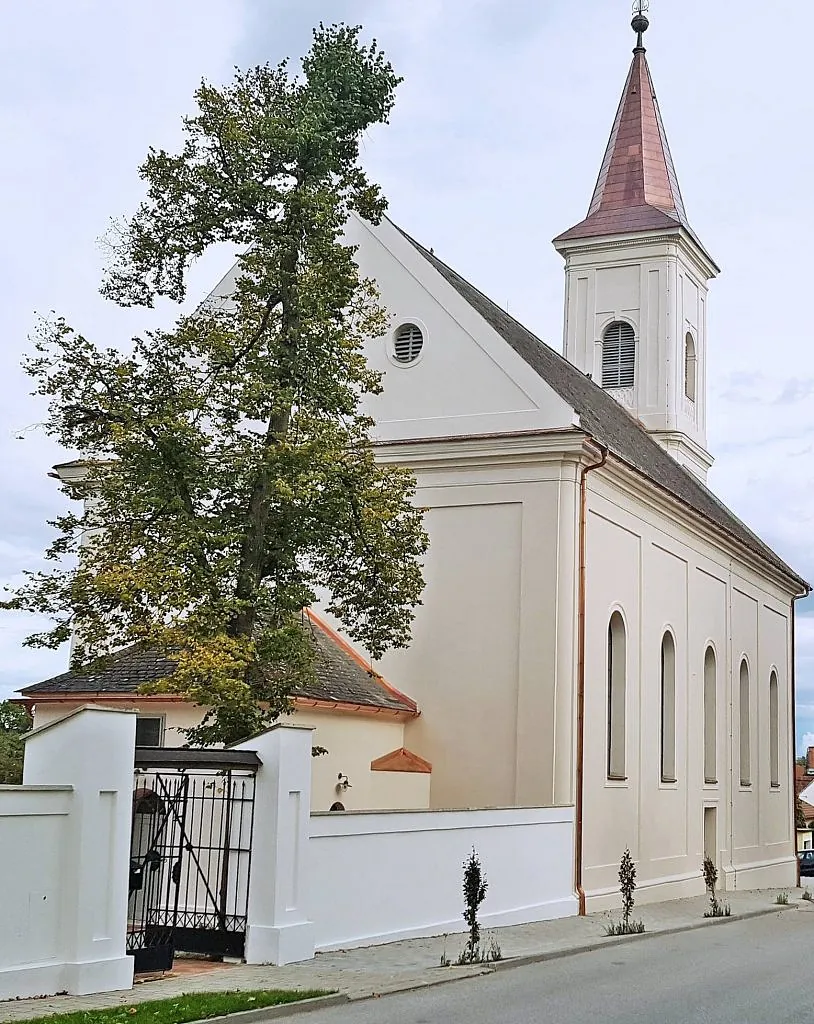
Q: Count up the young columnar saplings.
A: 3